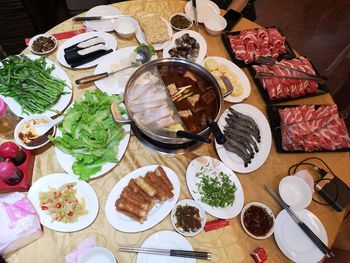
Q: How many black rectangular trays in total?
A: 3